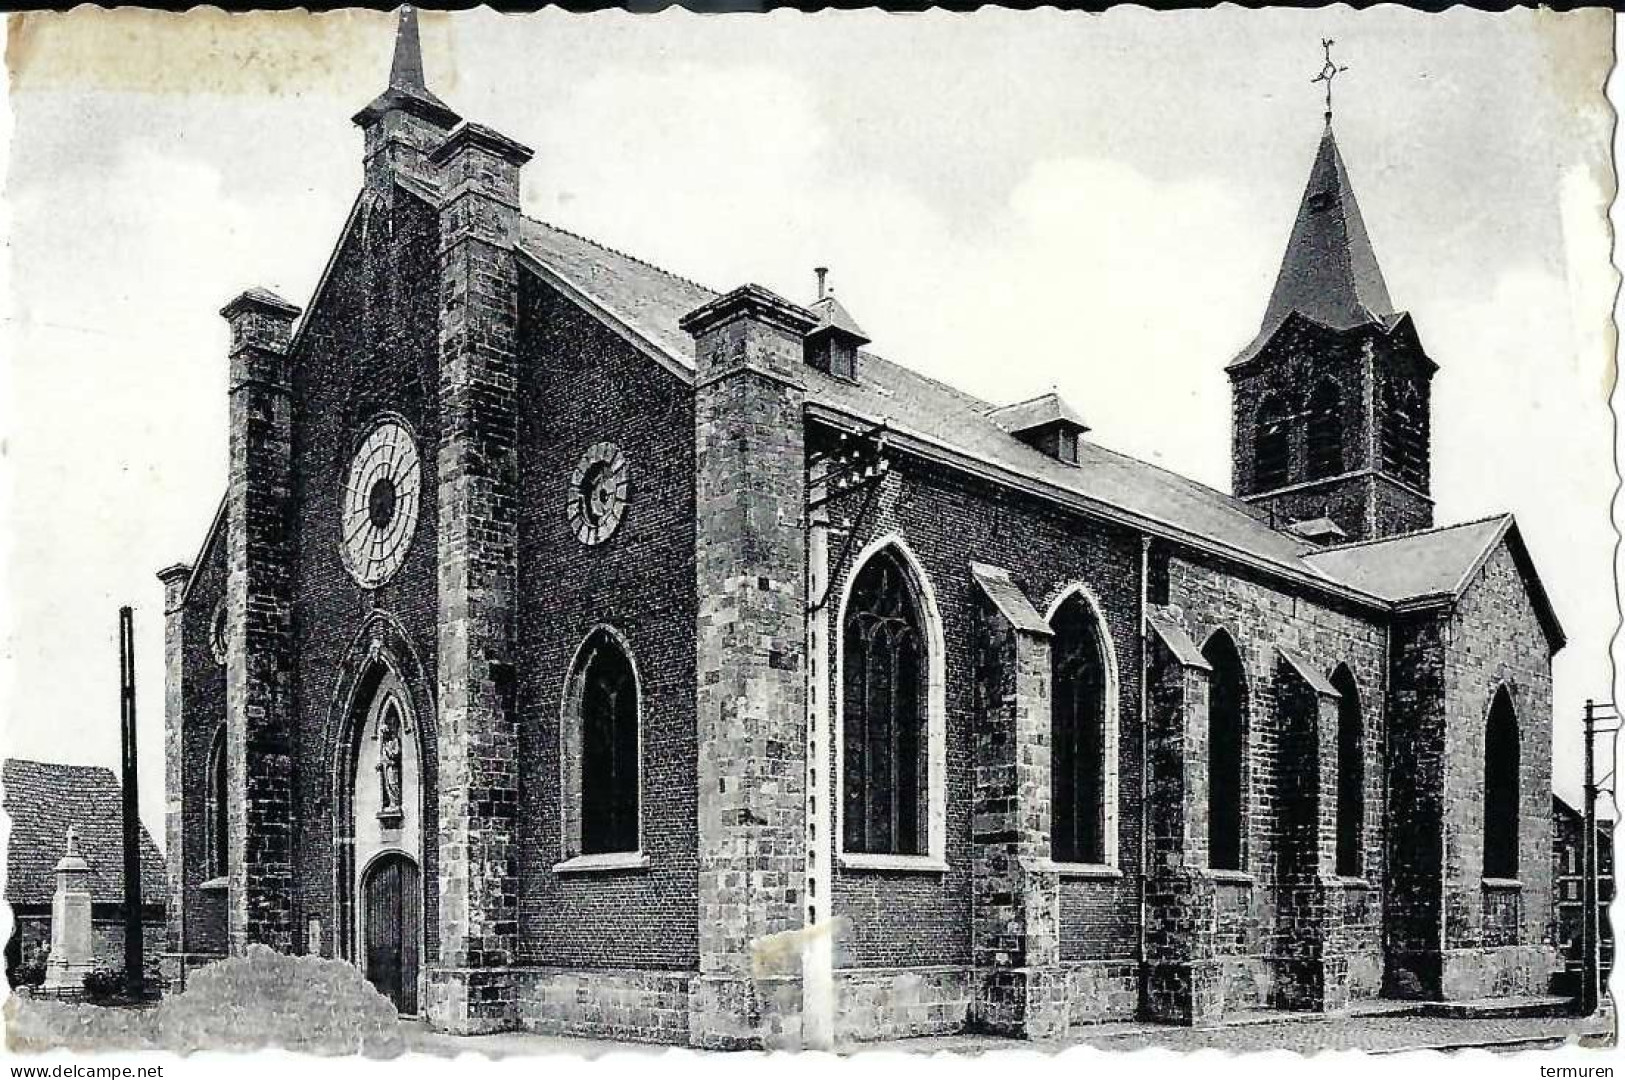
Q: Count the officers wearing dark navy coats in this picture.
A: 0